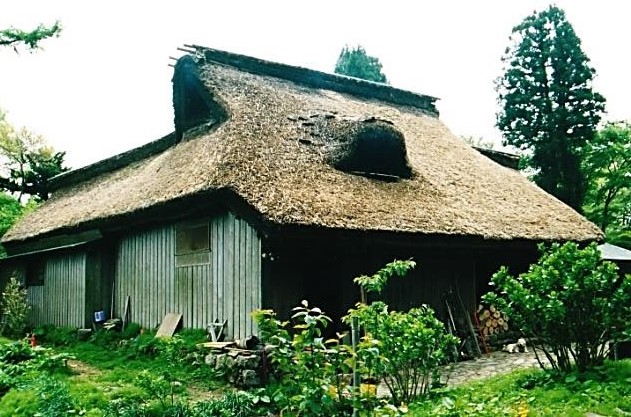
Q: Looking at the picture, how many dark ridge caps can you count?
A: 3